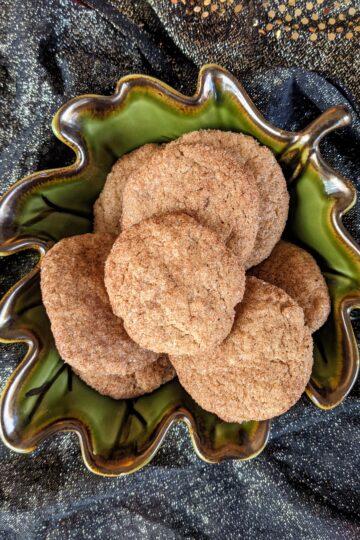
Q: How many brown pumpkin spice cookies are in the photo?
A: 8